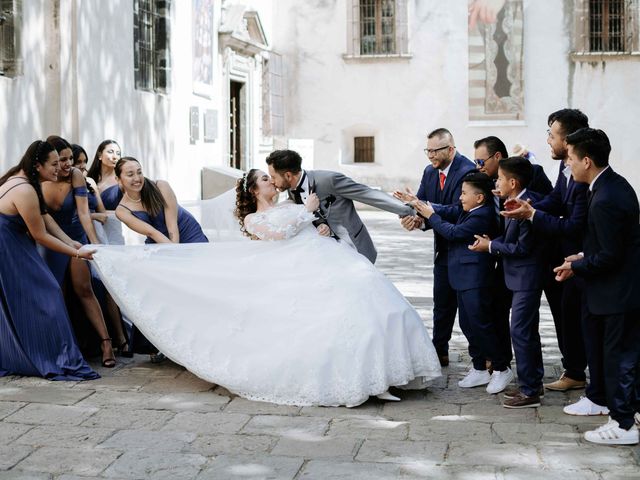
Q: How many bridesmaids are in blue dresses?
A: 5